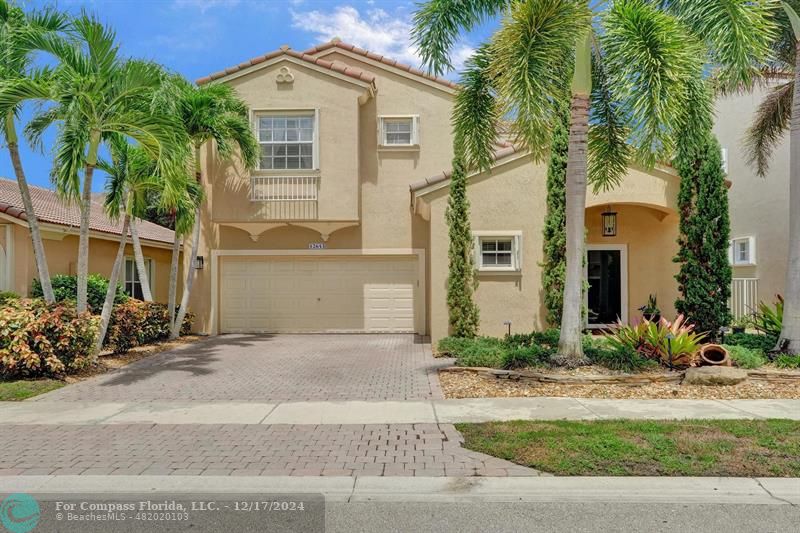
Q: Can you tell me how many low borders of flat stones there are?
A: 1